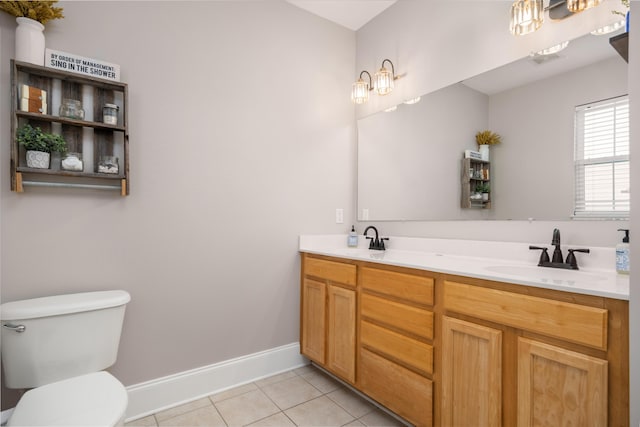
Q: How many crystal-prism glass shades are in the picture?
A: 4